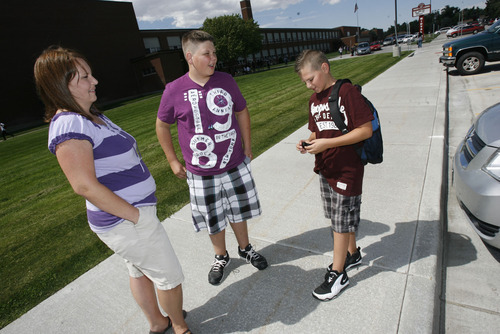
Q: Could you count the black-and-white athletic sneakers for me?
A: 4